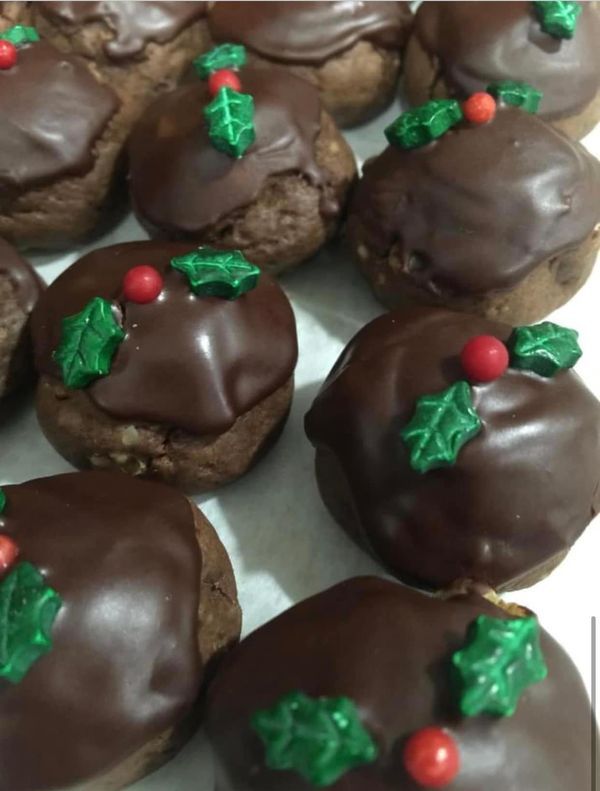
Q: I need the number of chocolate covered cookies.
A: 11